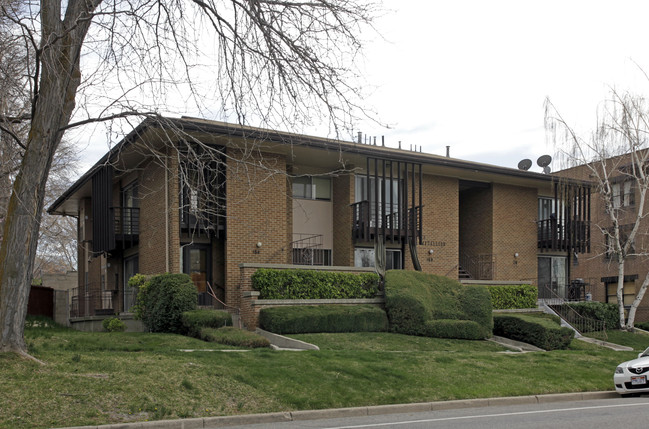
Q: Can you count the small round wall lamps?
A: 3